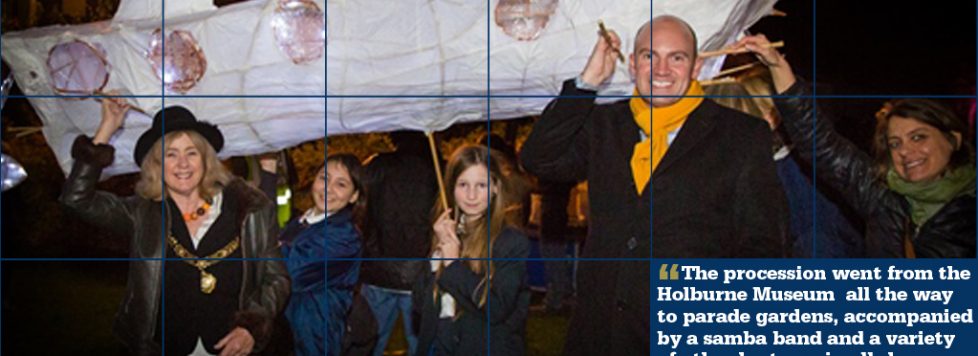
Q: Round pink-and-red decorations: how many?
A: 4